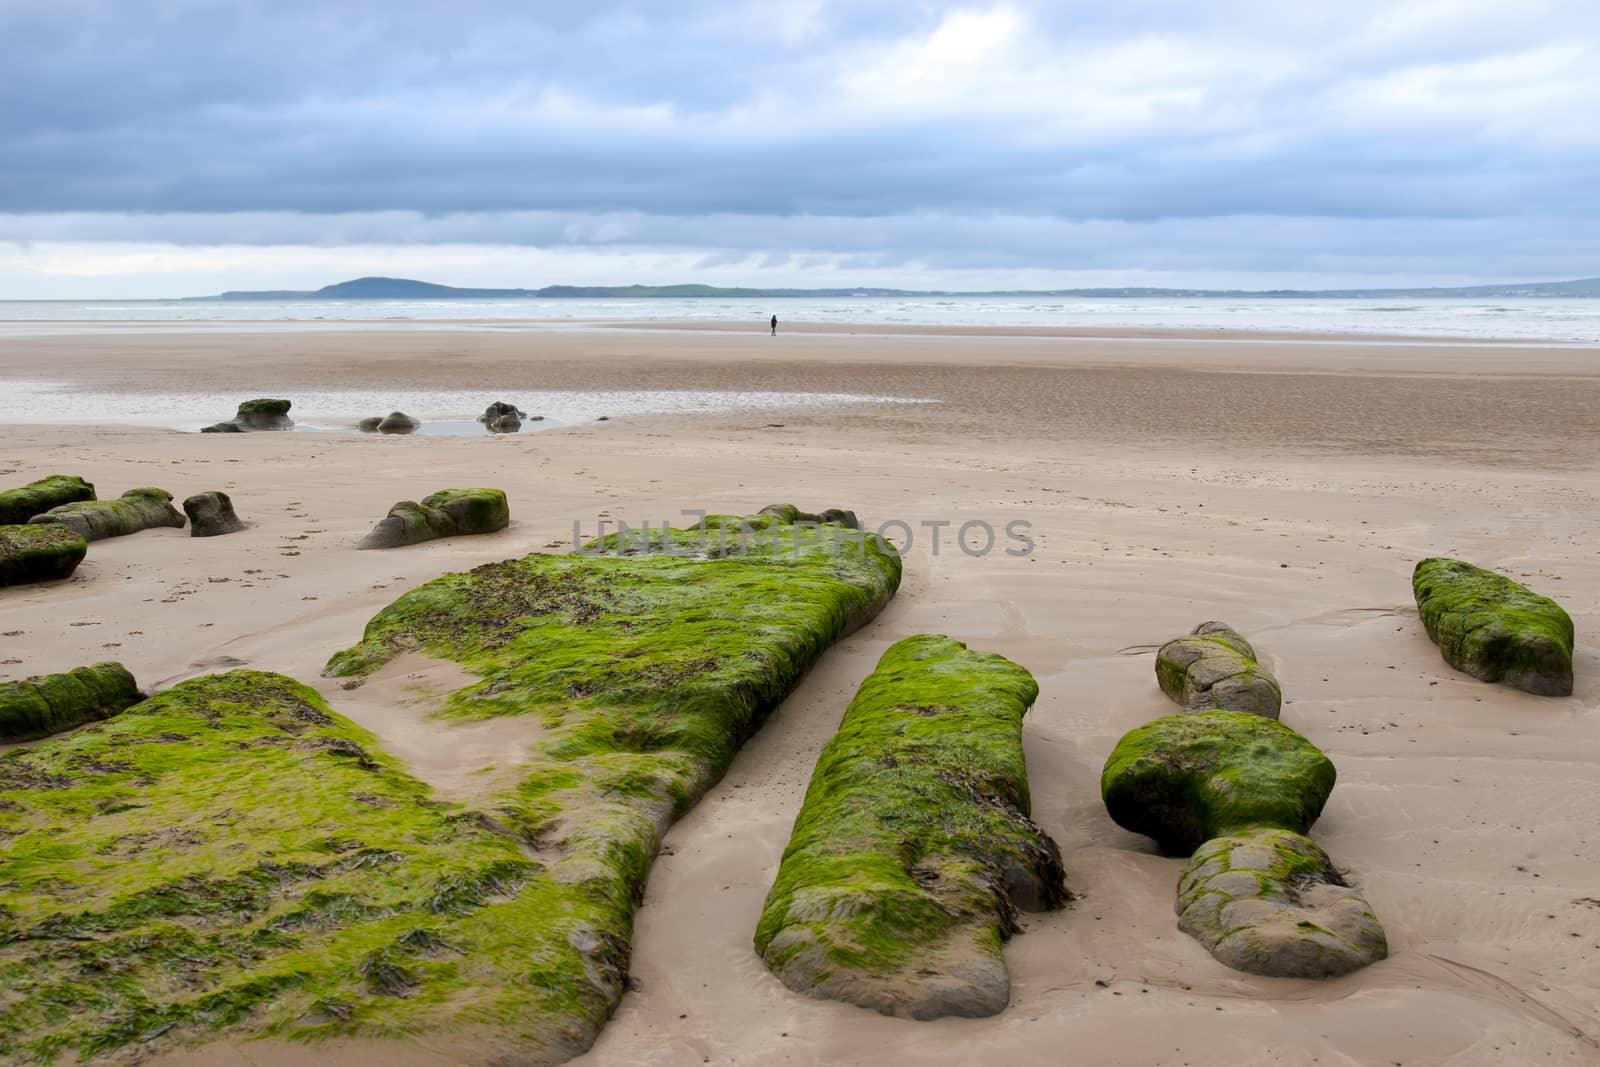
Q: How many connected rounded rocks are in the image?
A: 3